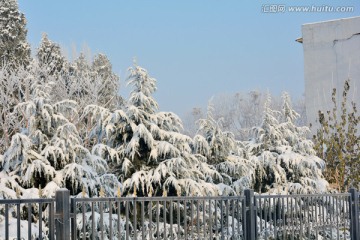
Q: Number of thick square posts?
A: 3